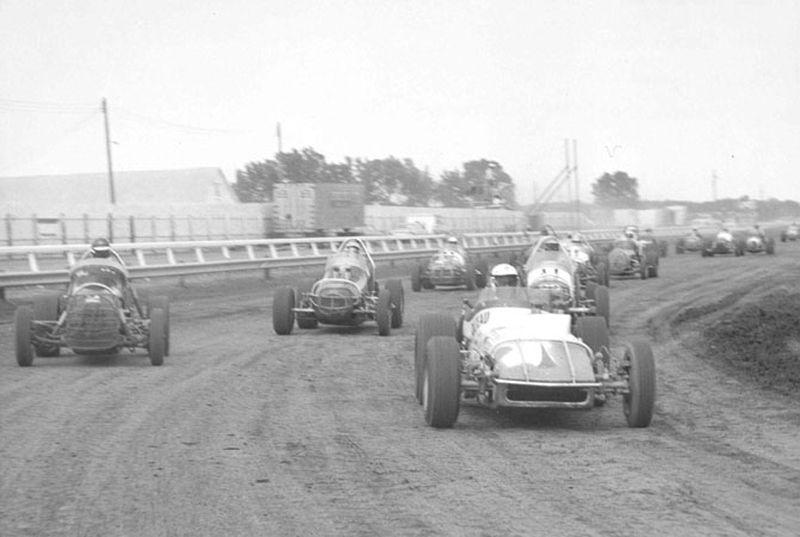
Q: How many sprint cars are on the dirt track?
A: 12